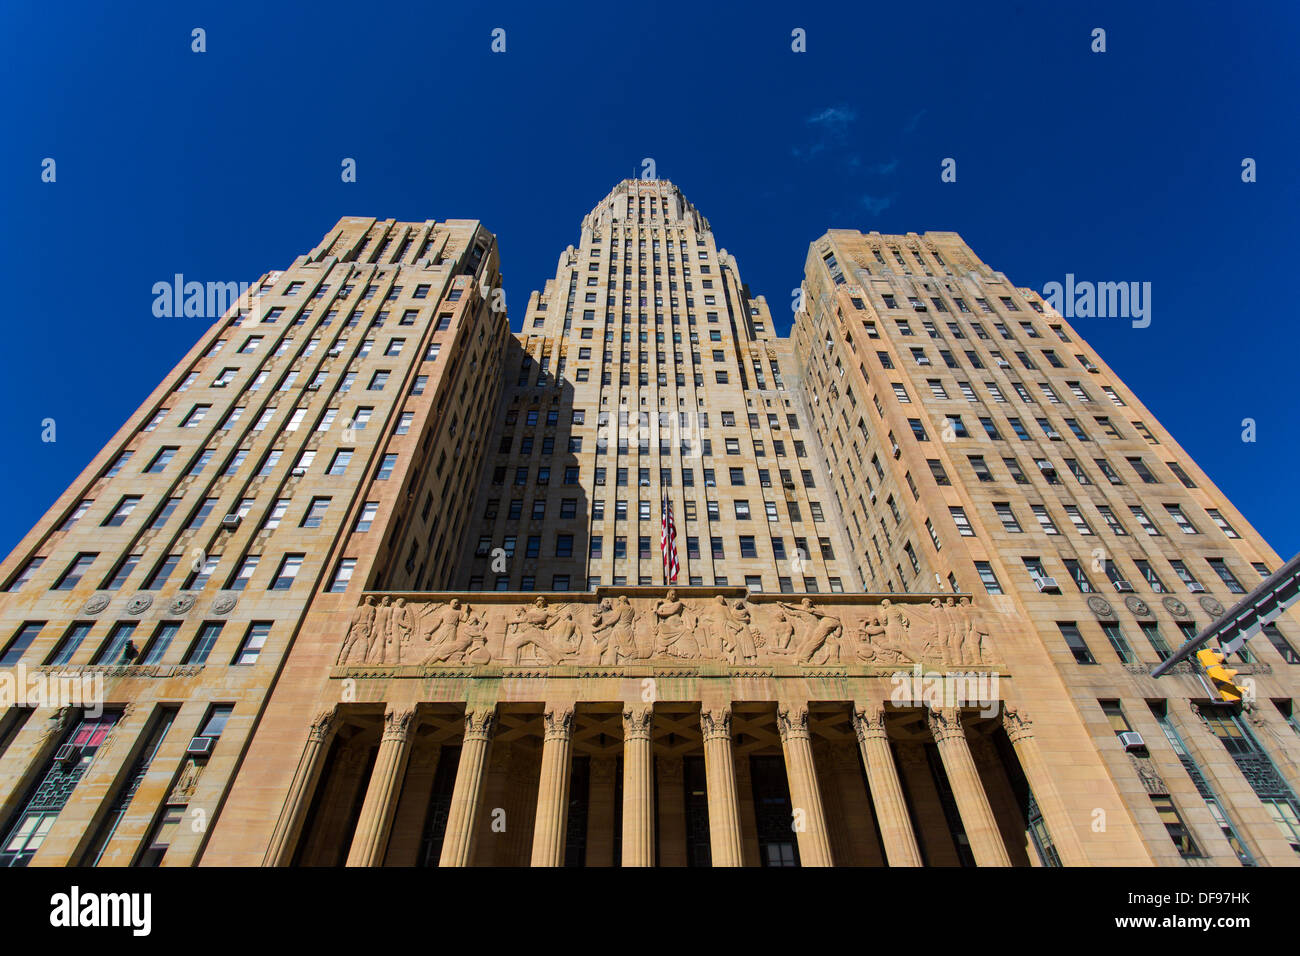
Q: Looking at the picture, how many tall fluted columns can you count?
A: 10